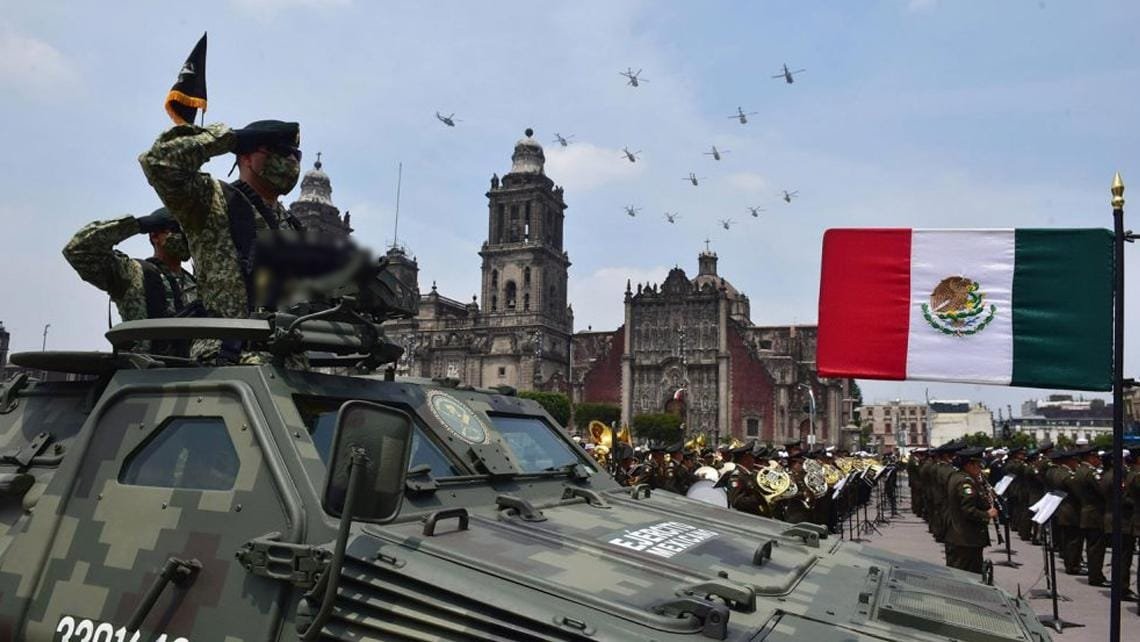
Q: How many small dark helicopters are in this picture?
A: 13